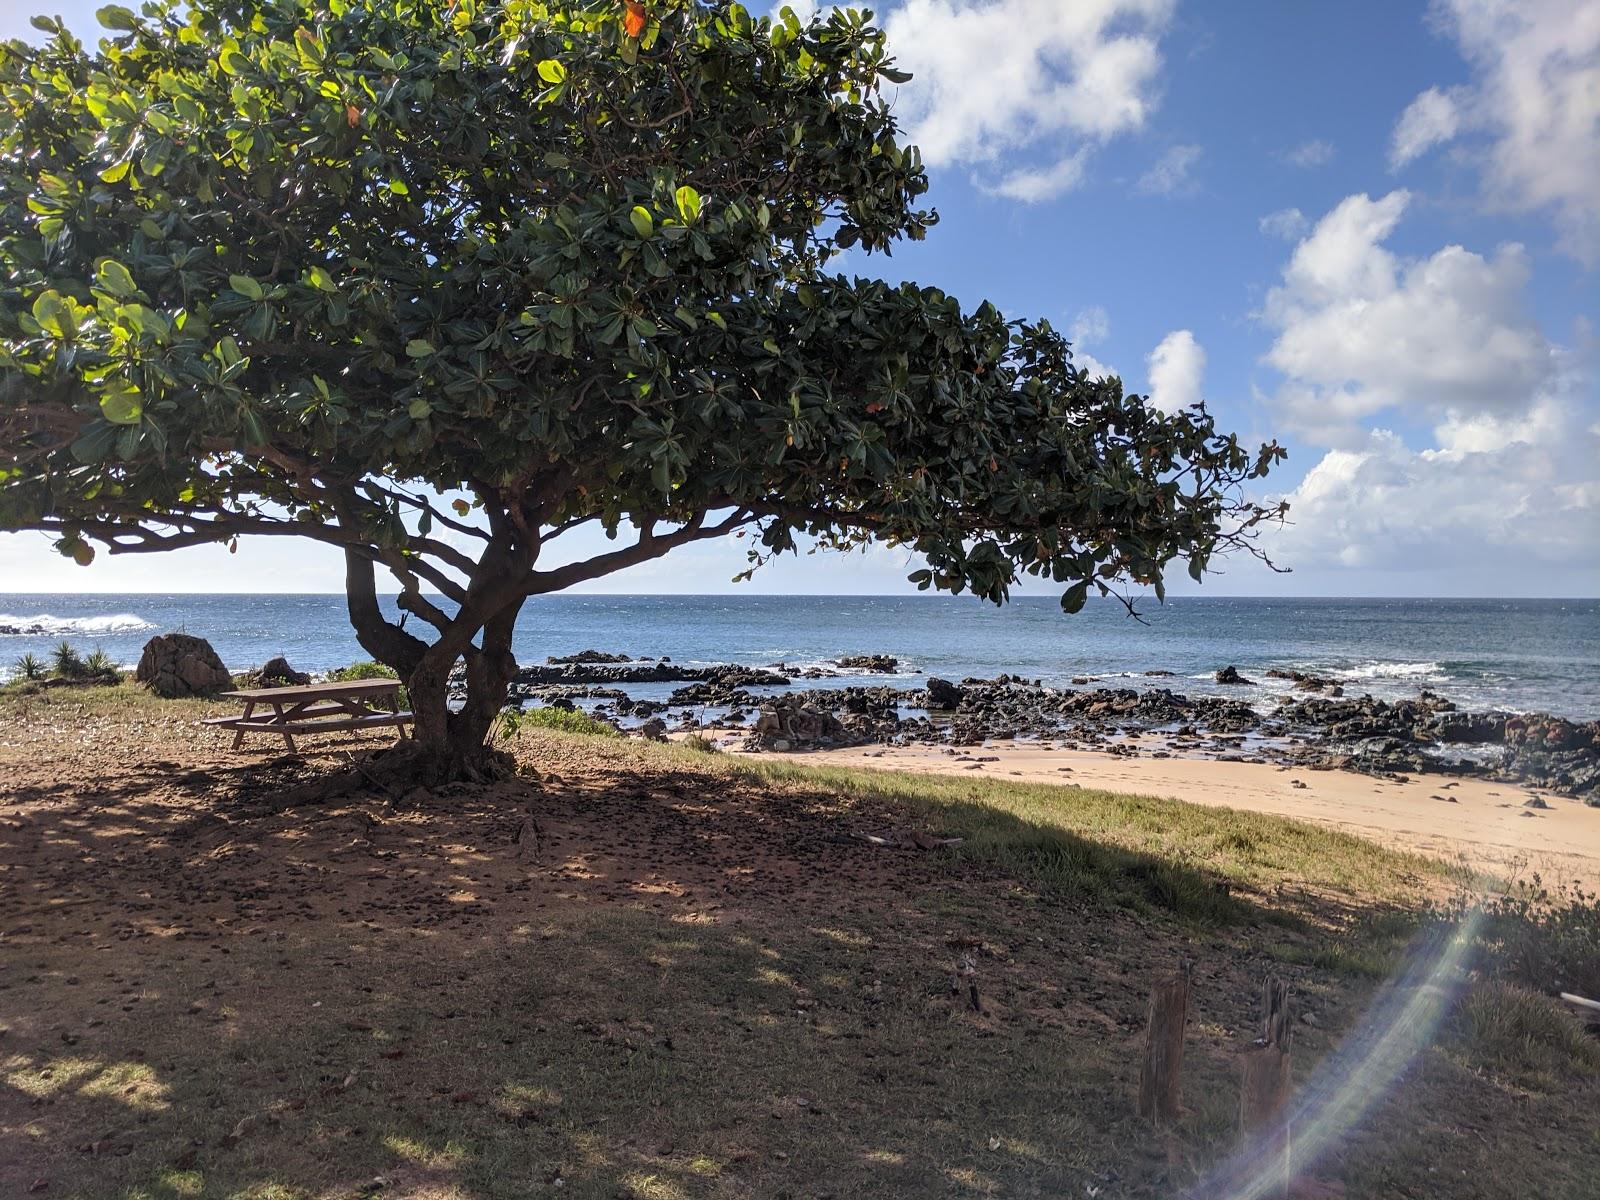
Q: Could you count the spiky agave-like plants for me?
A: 3